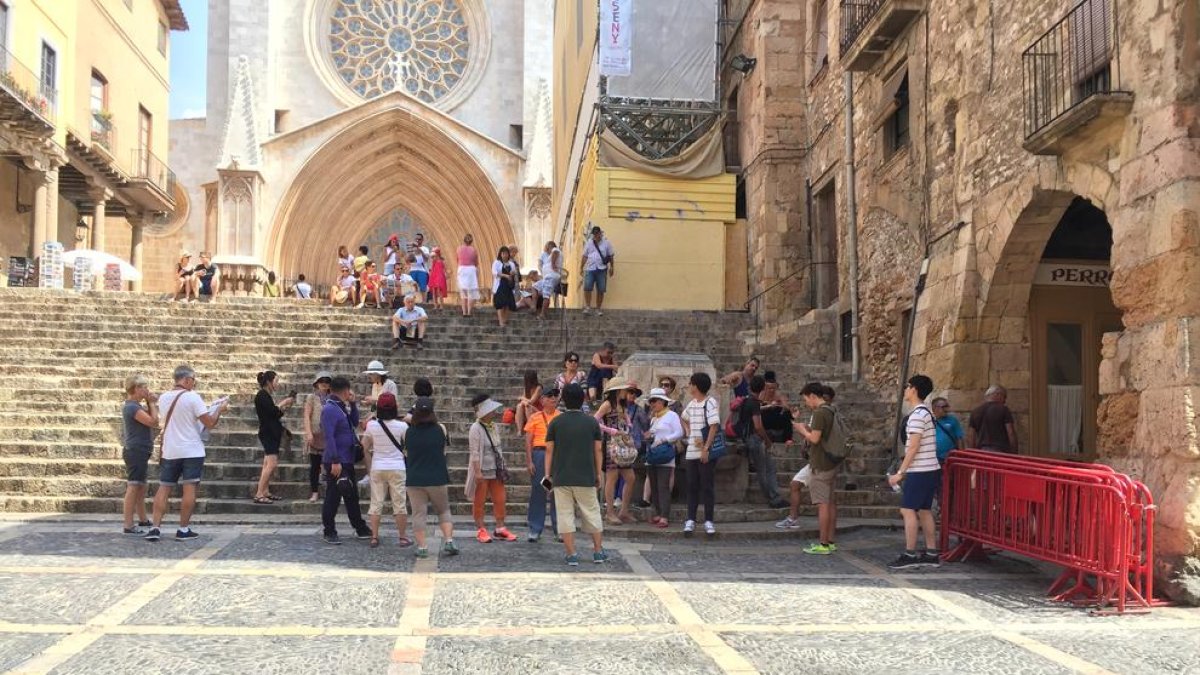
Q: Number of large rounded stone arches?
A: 2